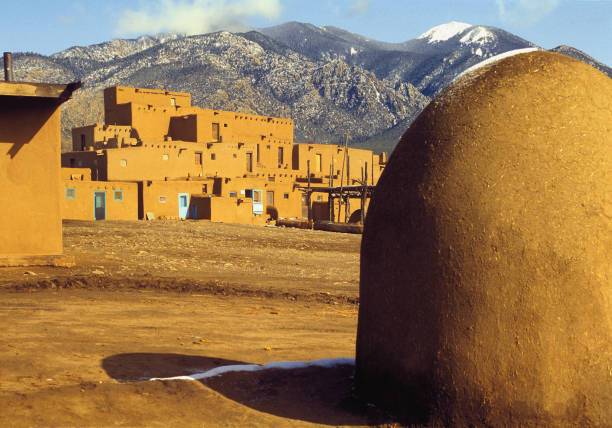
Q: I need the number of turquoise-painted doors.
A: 3